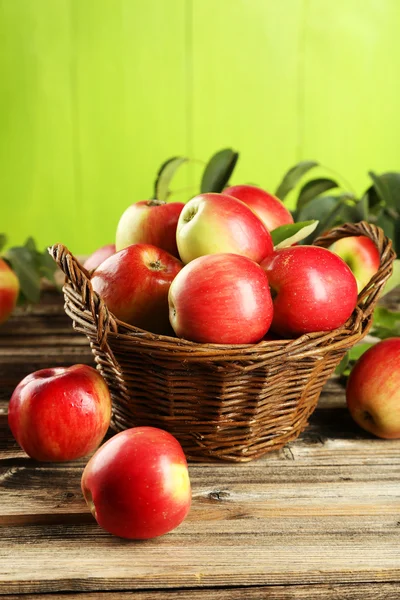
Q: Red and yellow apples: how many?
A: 12